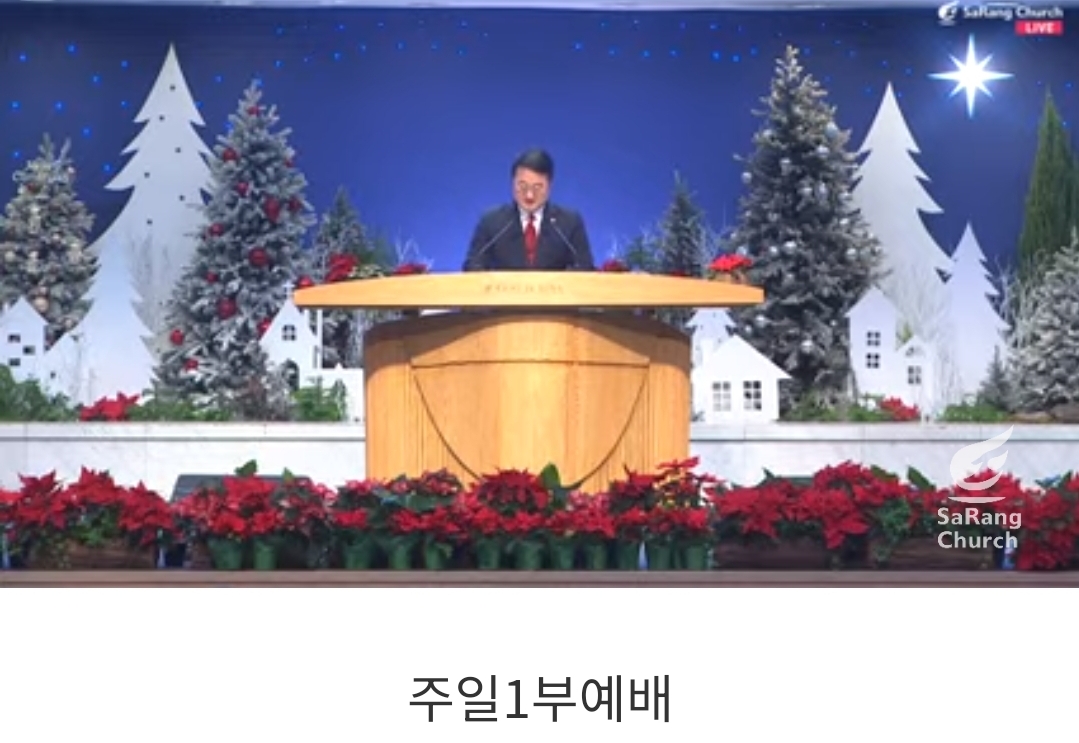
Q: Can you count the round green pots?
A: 12